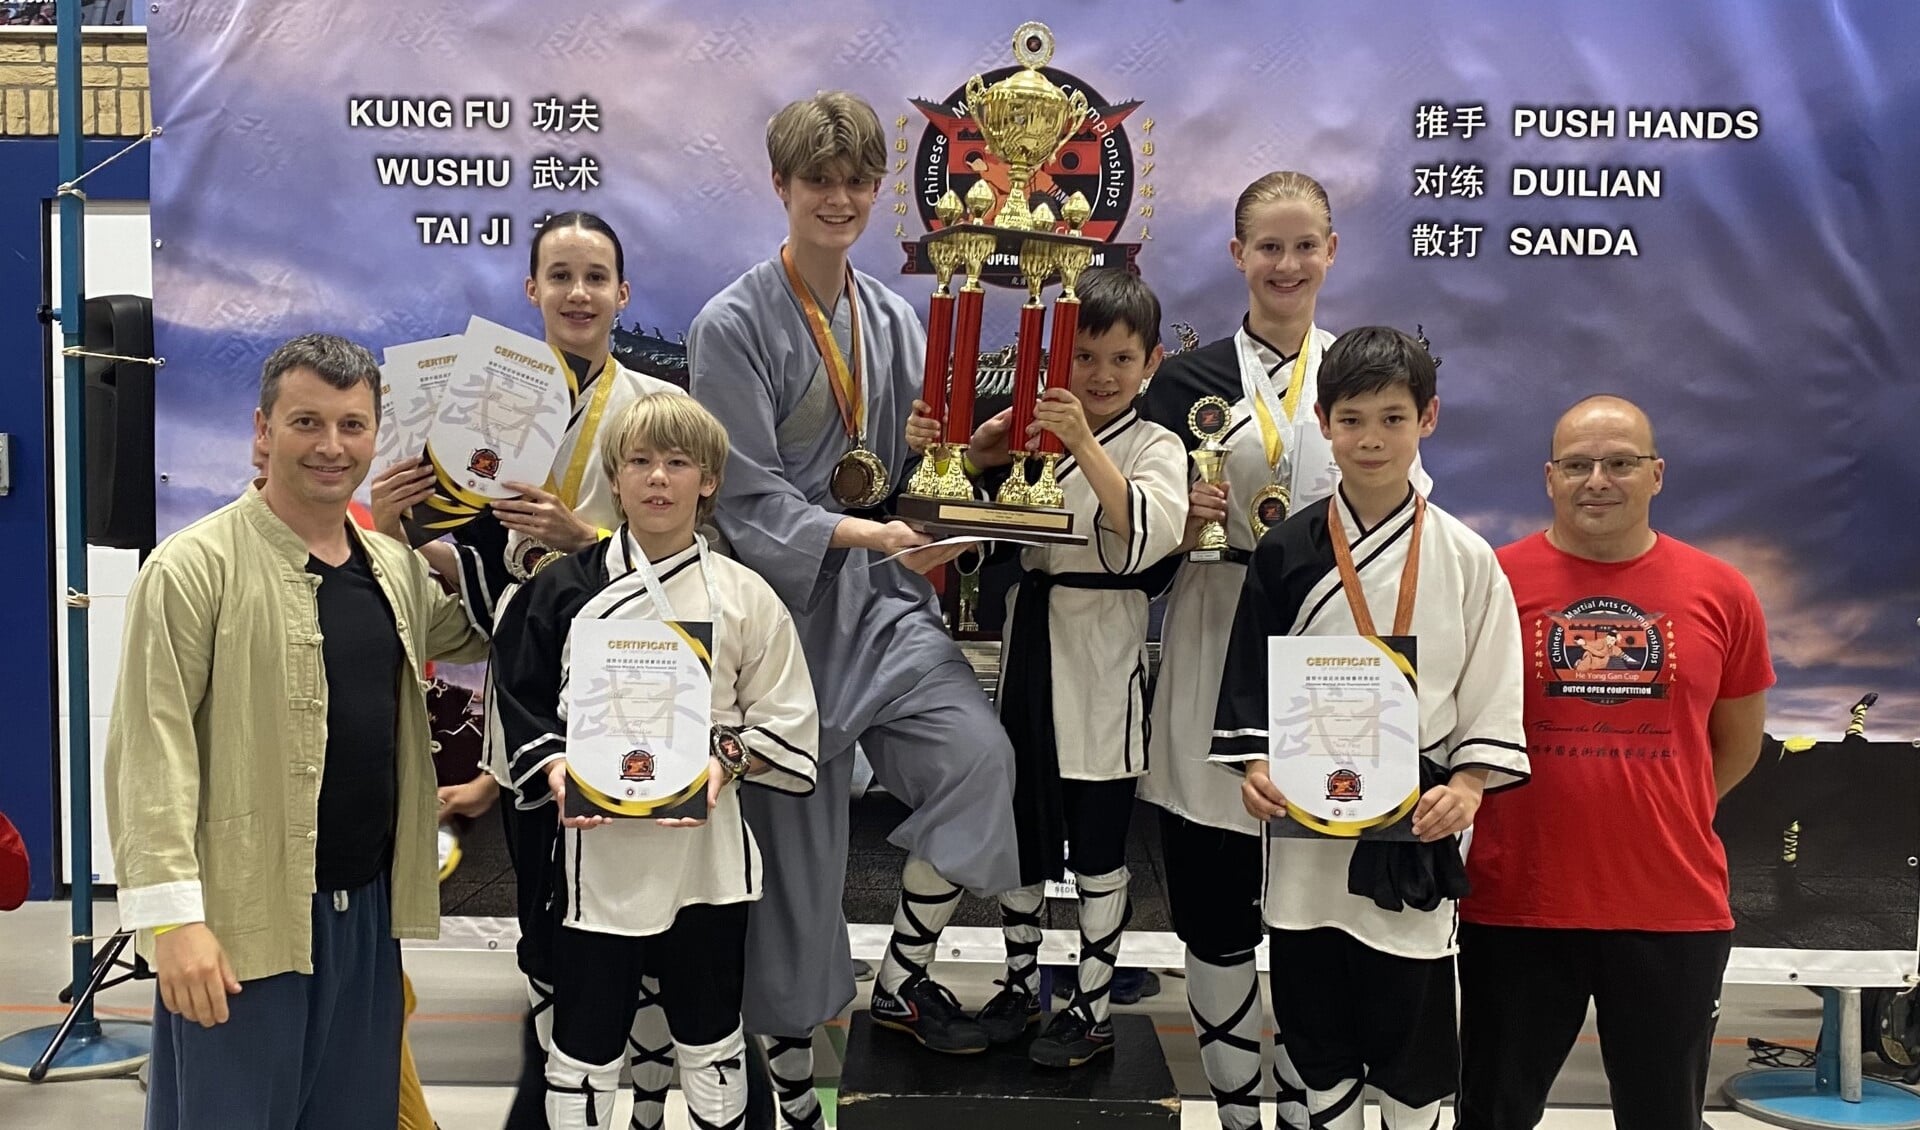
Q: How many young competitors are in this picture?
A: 6